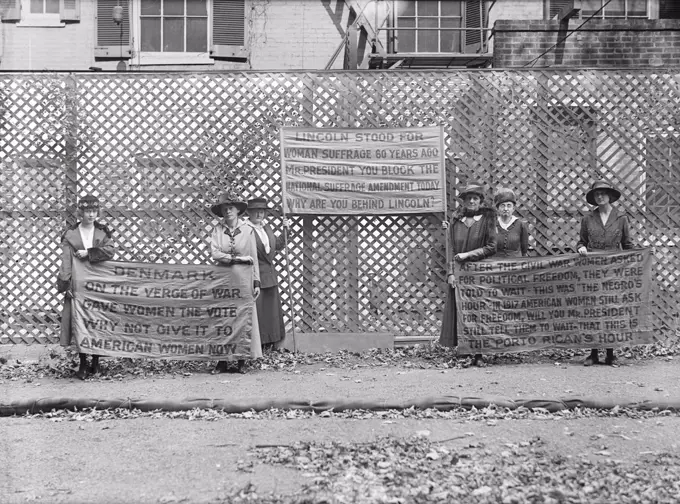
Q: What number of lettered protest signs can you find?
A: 3